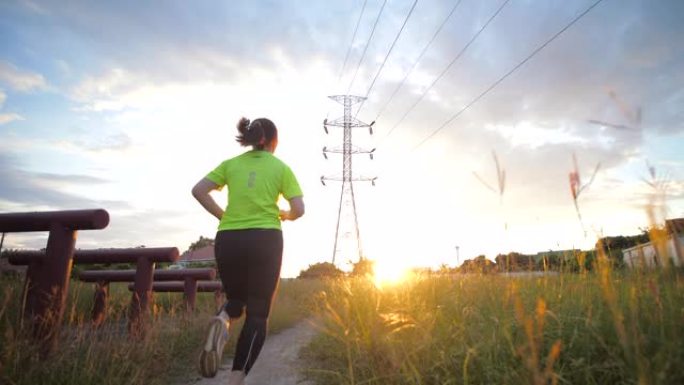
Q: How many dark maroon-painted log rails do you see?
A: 4